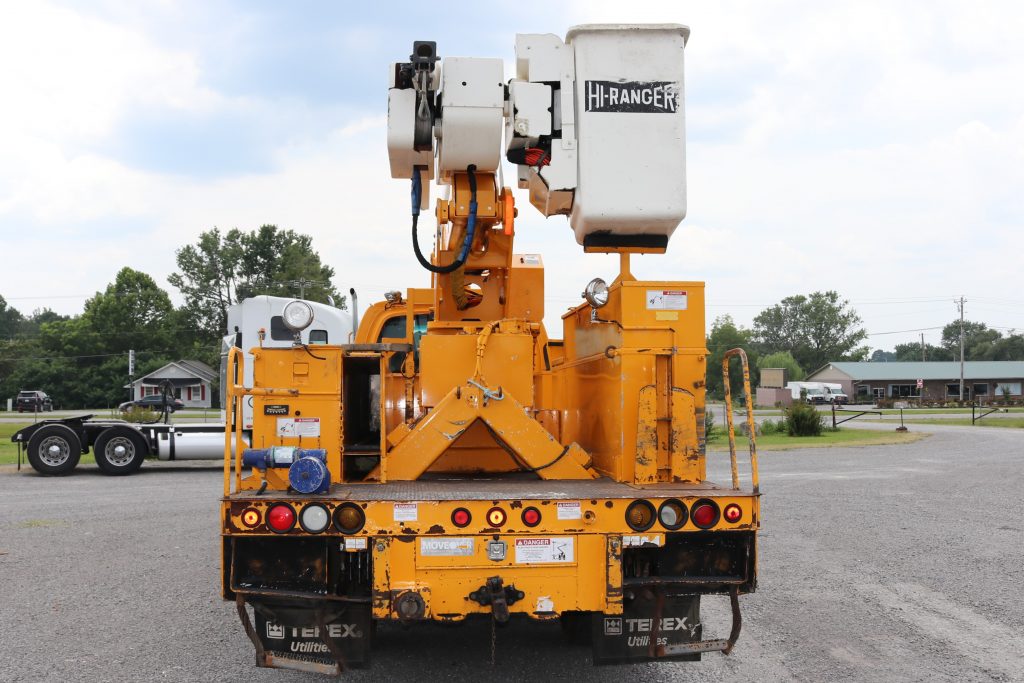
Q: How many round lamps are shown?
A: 13